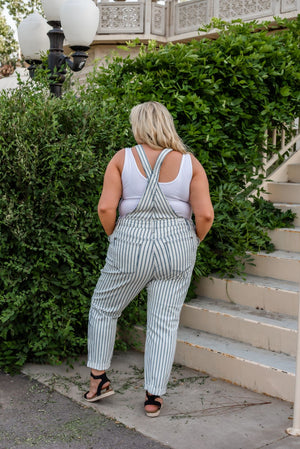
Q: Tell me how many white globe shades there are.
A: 3